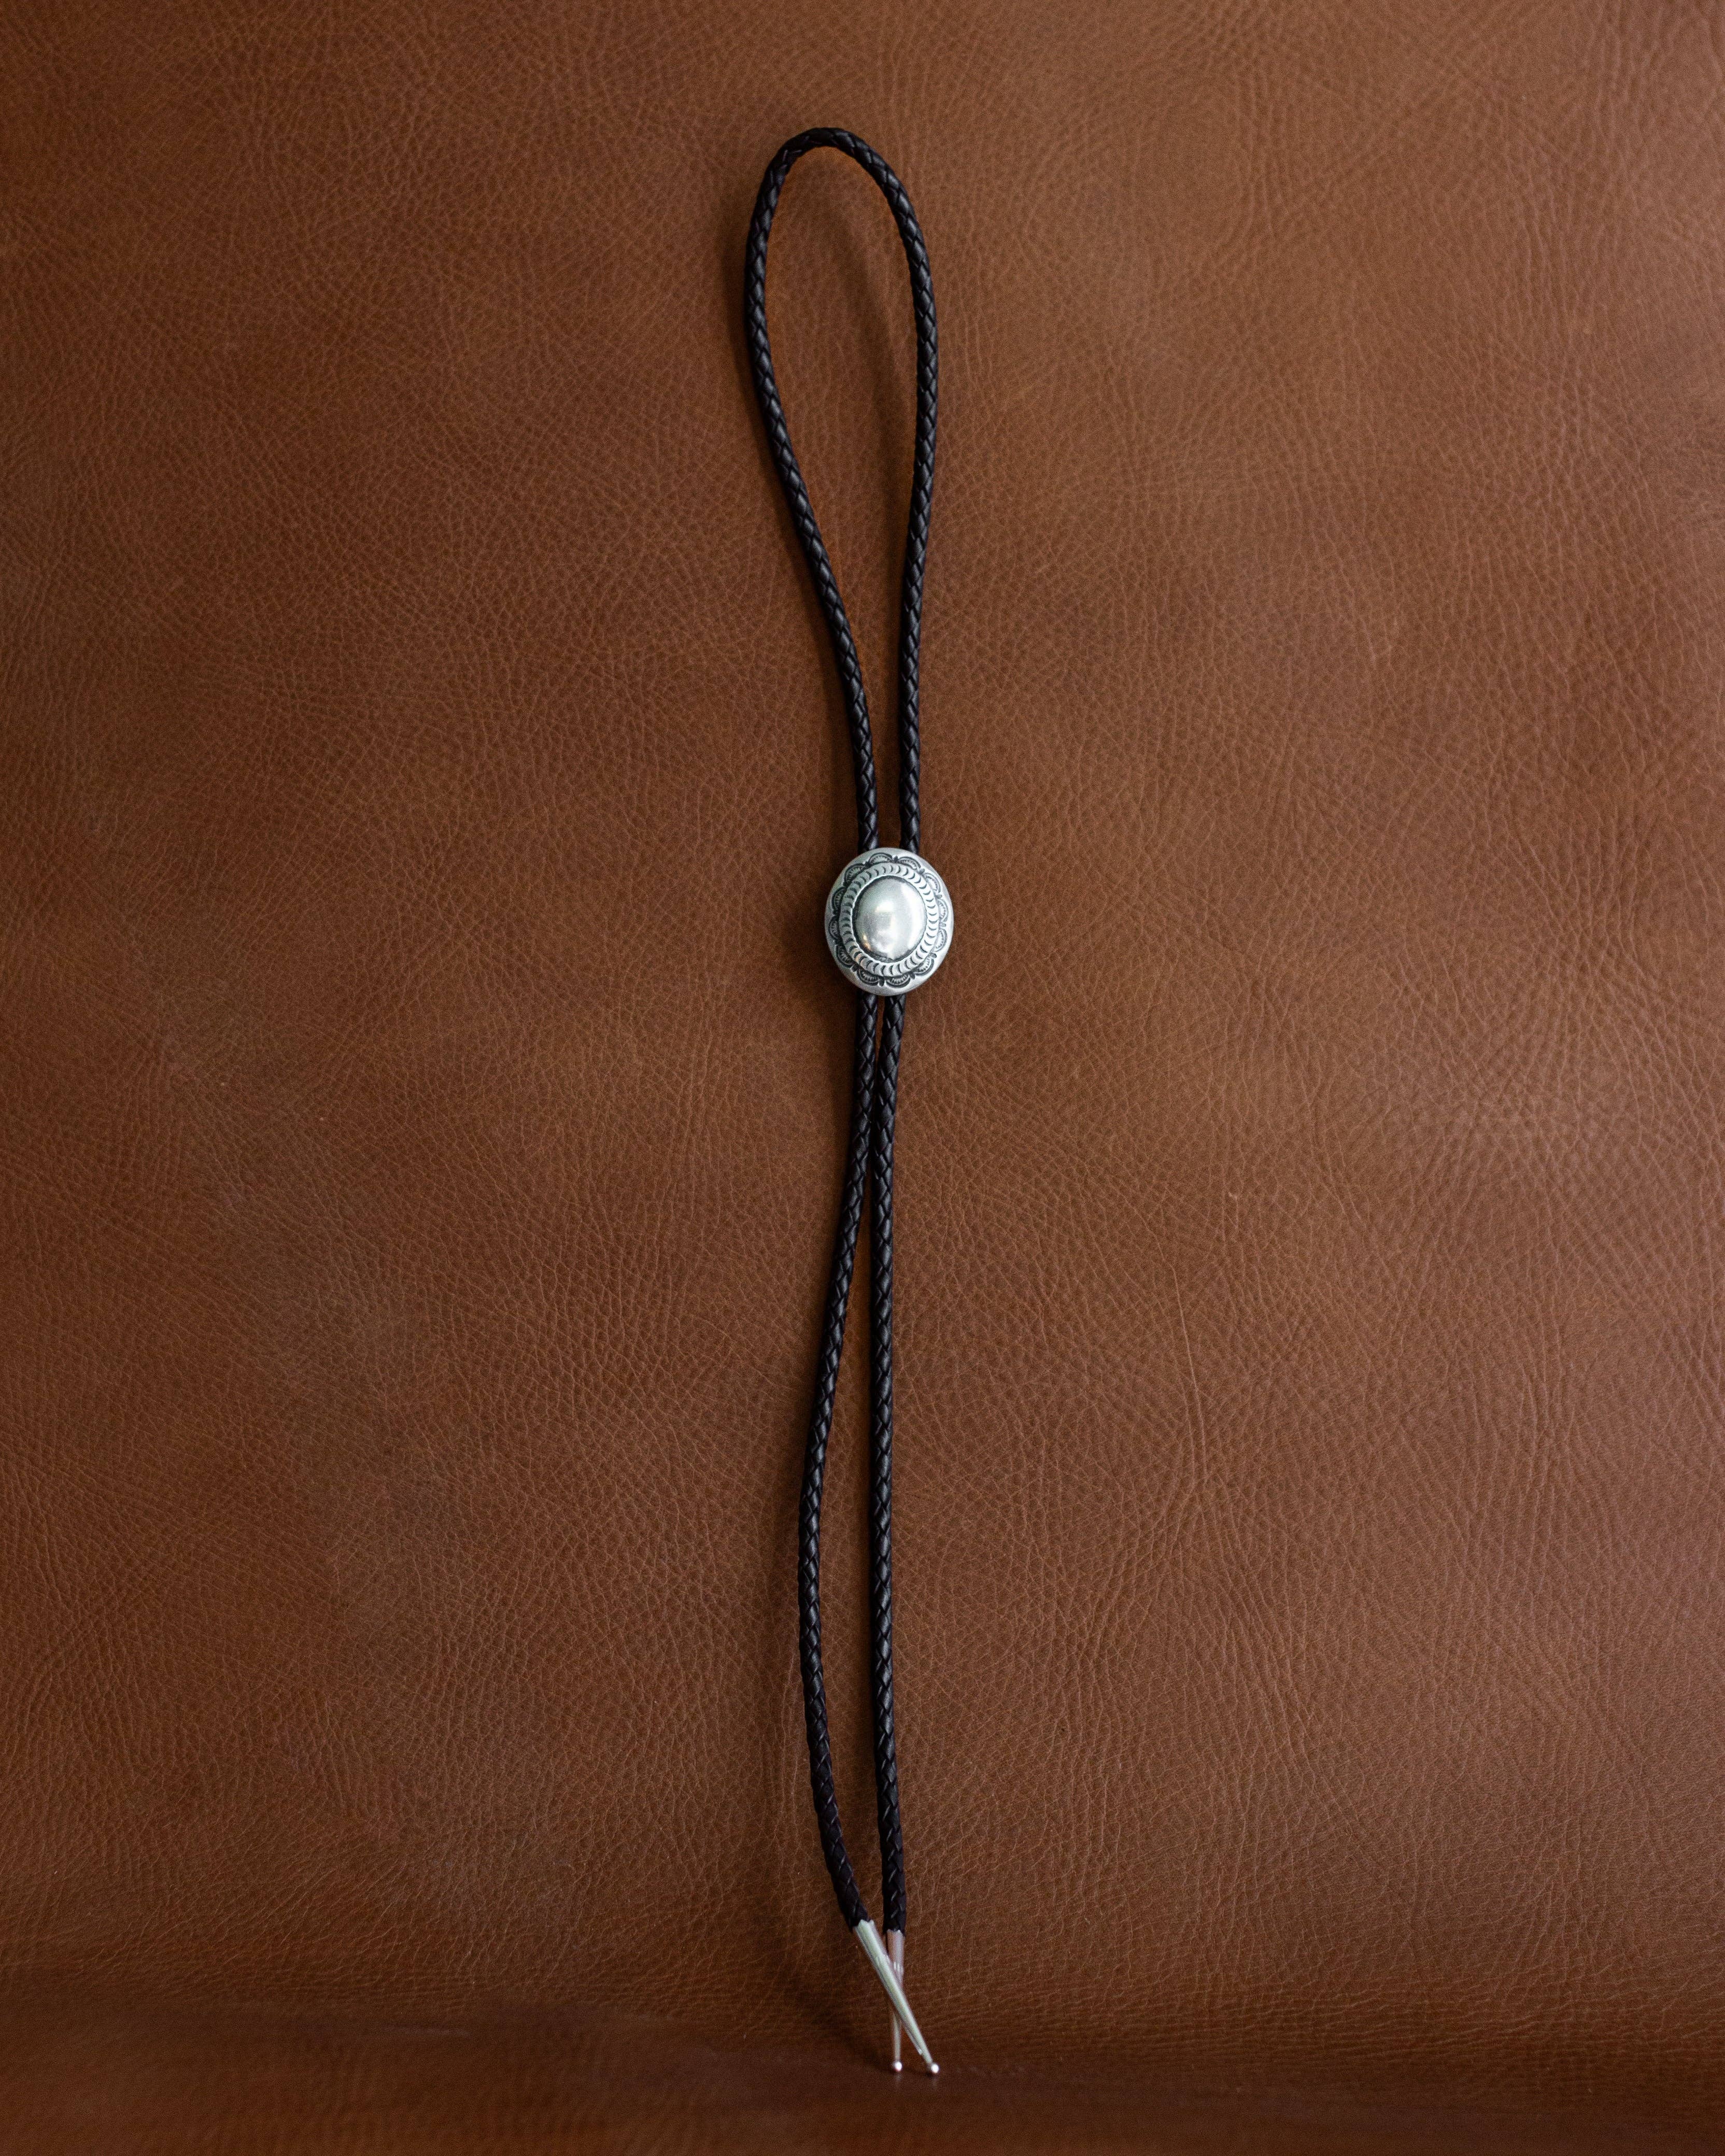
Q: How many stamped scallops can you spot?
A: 12